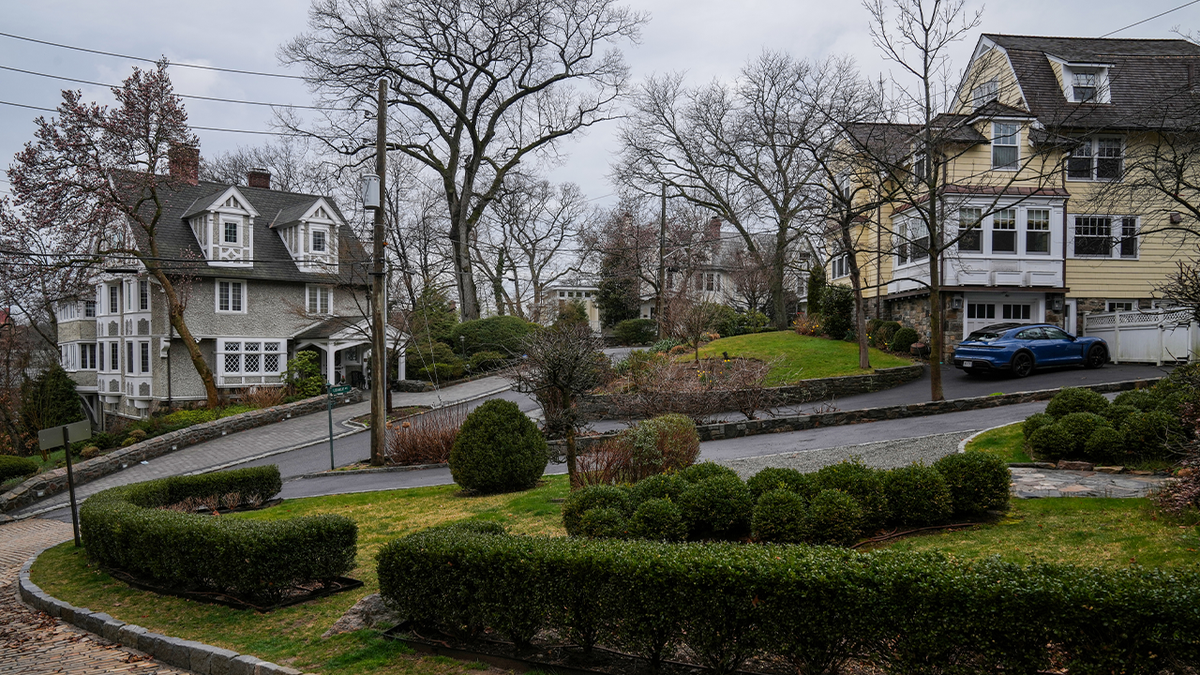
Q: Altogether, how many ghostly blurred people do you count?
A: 0